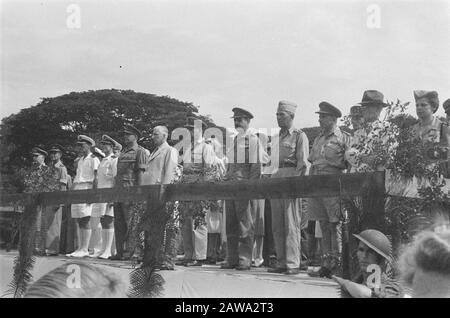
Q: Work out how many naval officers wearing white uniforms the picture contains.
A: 2